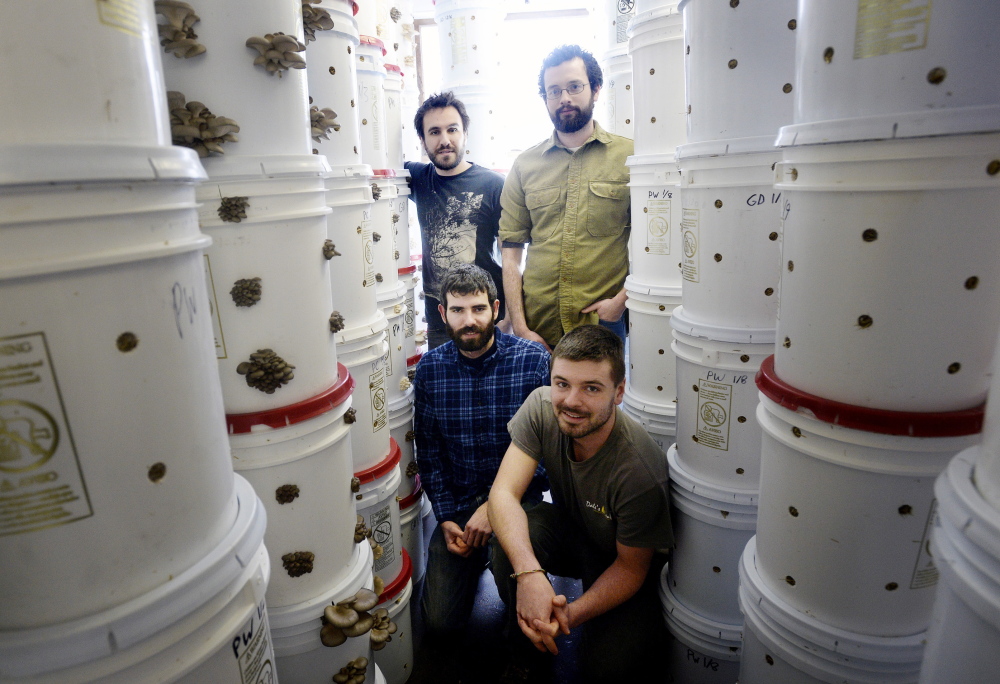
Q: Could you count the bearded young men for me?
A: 4